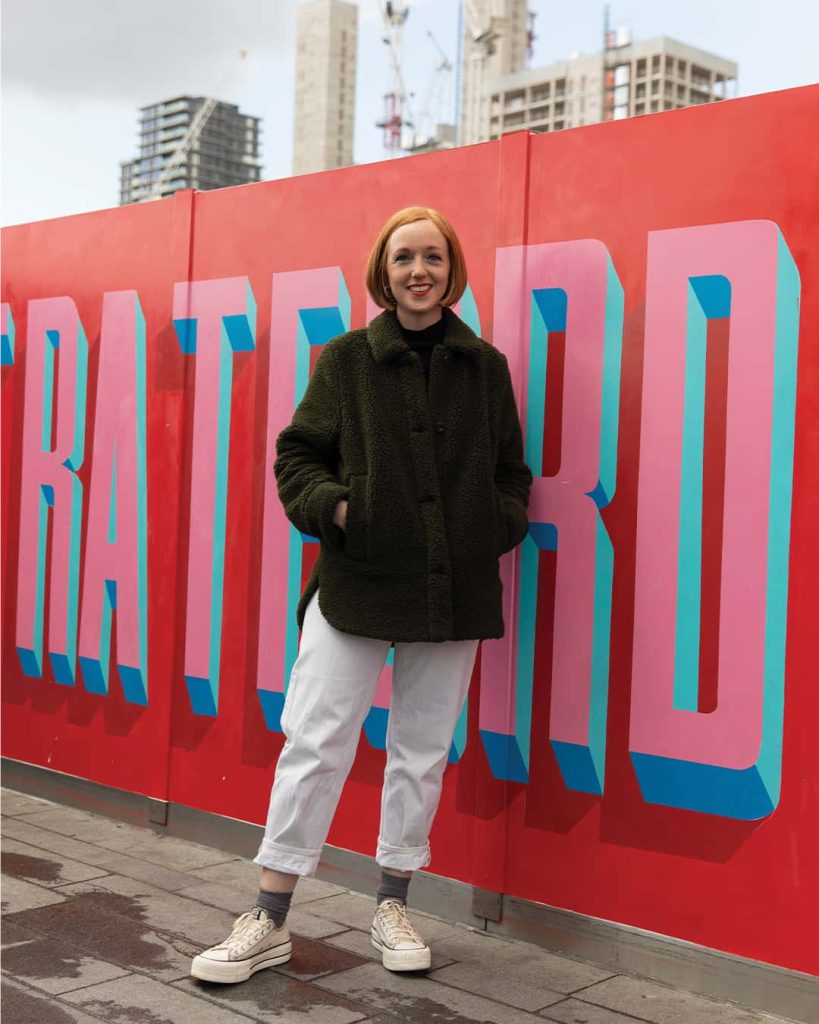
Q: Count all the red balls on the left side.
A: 0